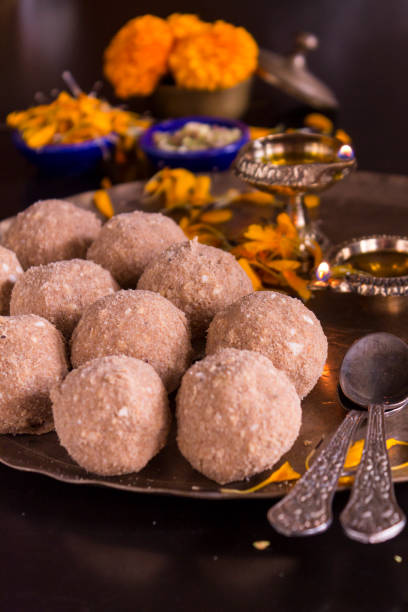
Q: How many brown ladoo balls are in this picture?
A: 10